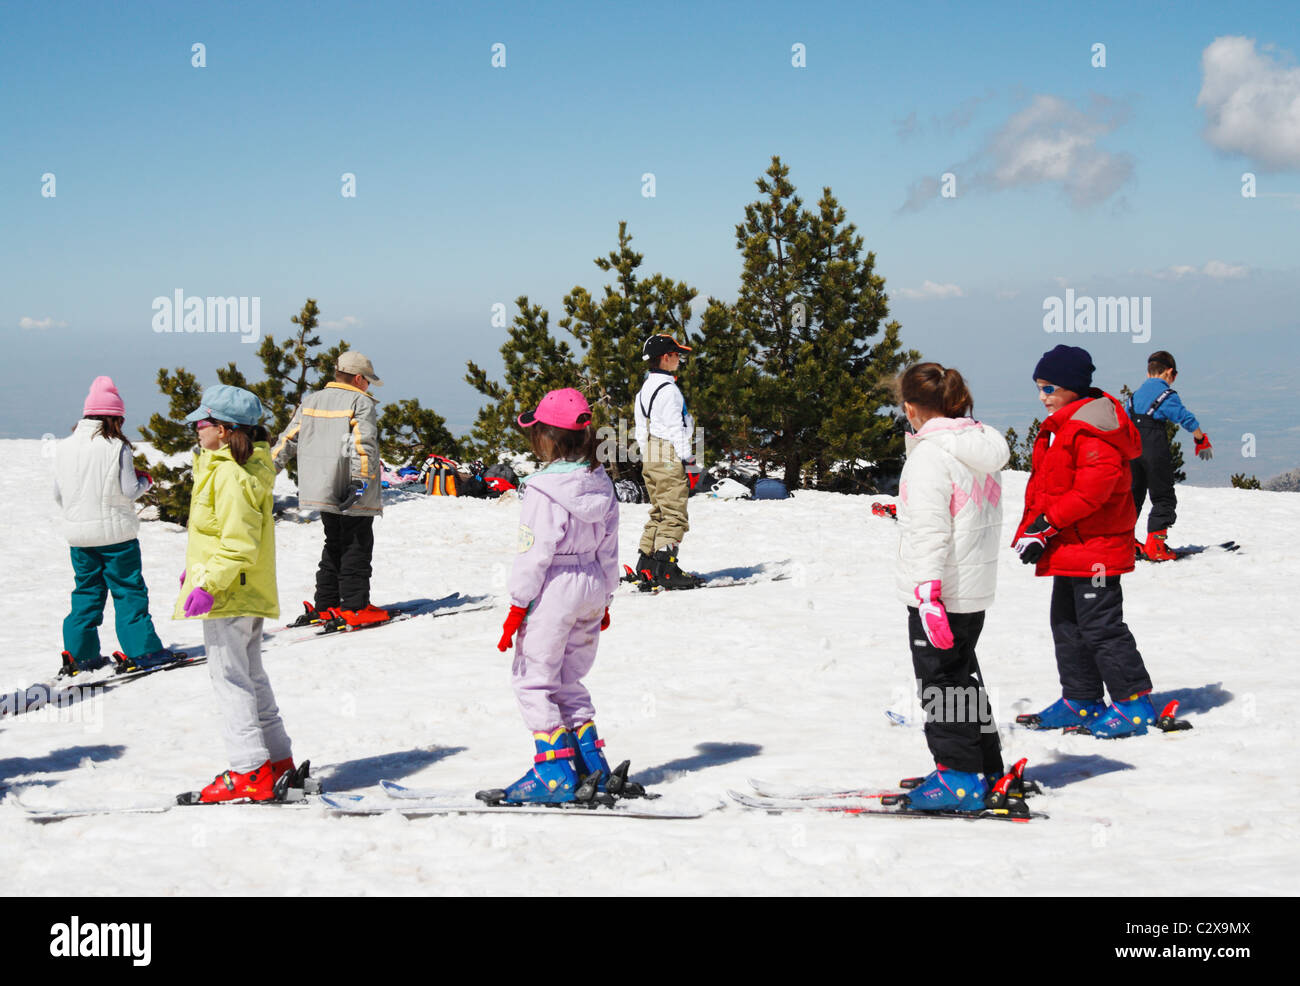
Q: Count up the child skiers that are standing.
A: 8